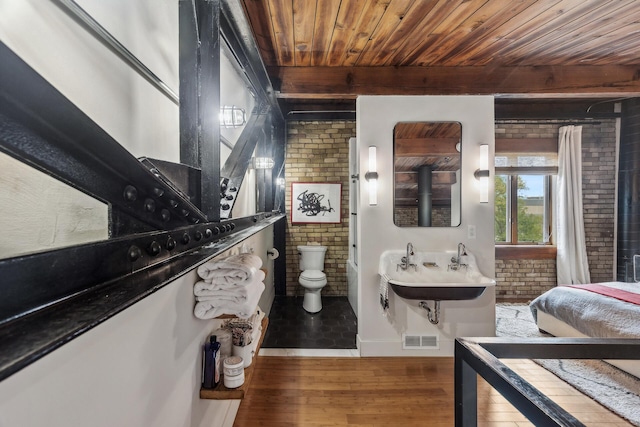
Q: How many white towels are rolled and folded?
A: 3